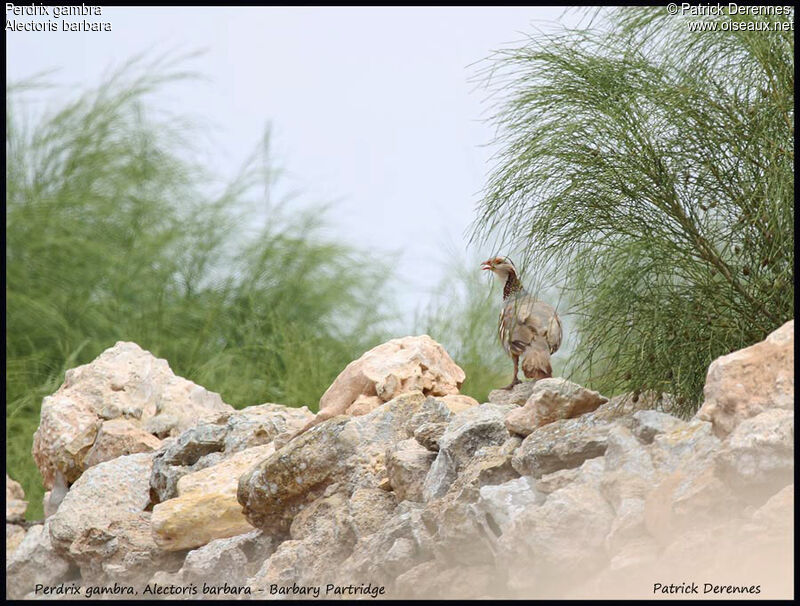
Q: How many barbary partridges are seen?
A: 1